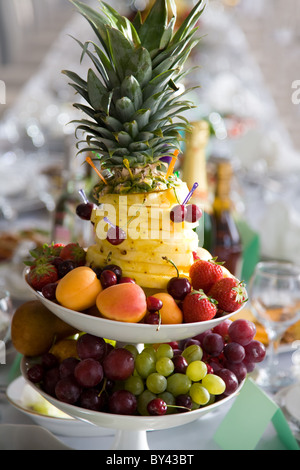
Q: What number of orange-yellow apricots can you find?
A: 3